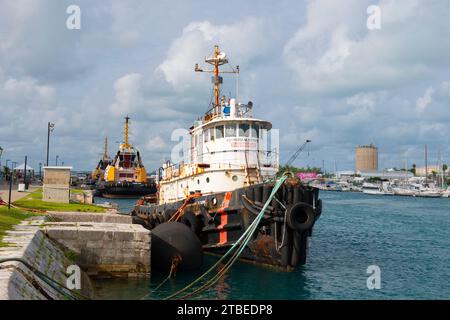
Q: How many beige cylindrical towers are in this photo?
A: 1